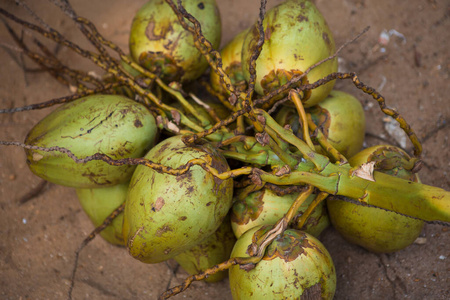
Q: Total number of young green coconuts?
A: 11